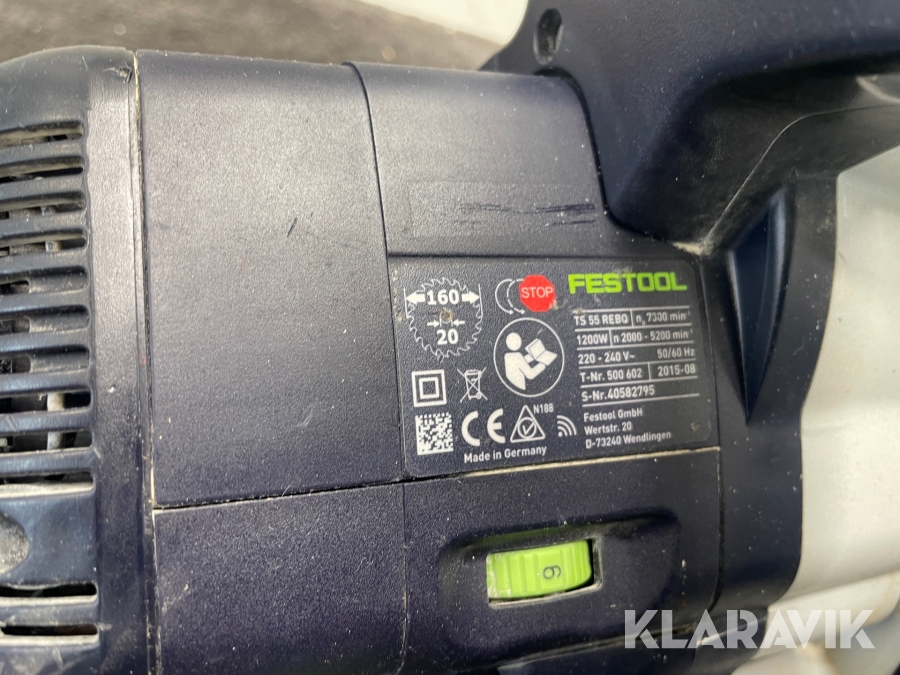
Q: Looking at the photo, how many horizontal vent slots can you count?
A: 12